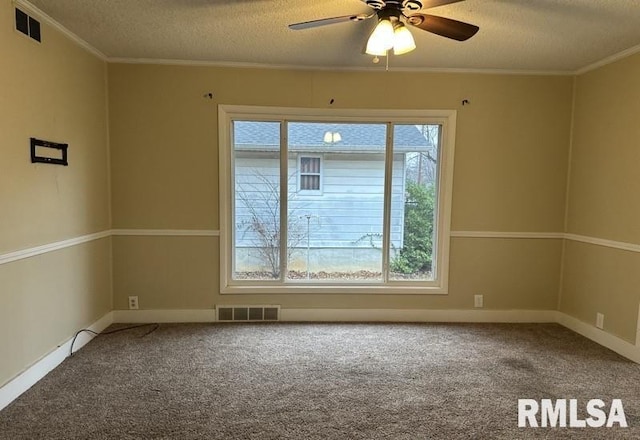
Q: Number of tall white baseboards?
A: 3